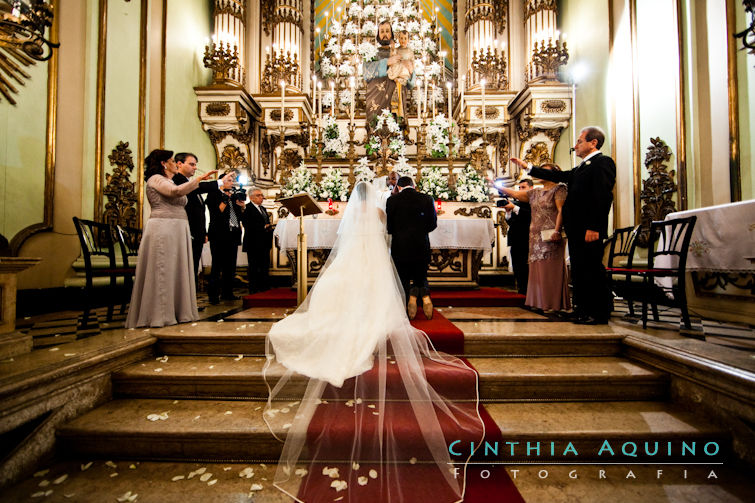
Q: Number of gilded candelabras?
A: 4